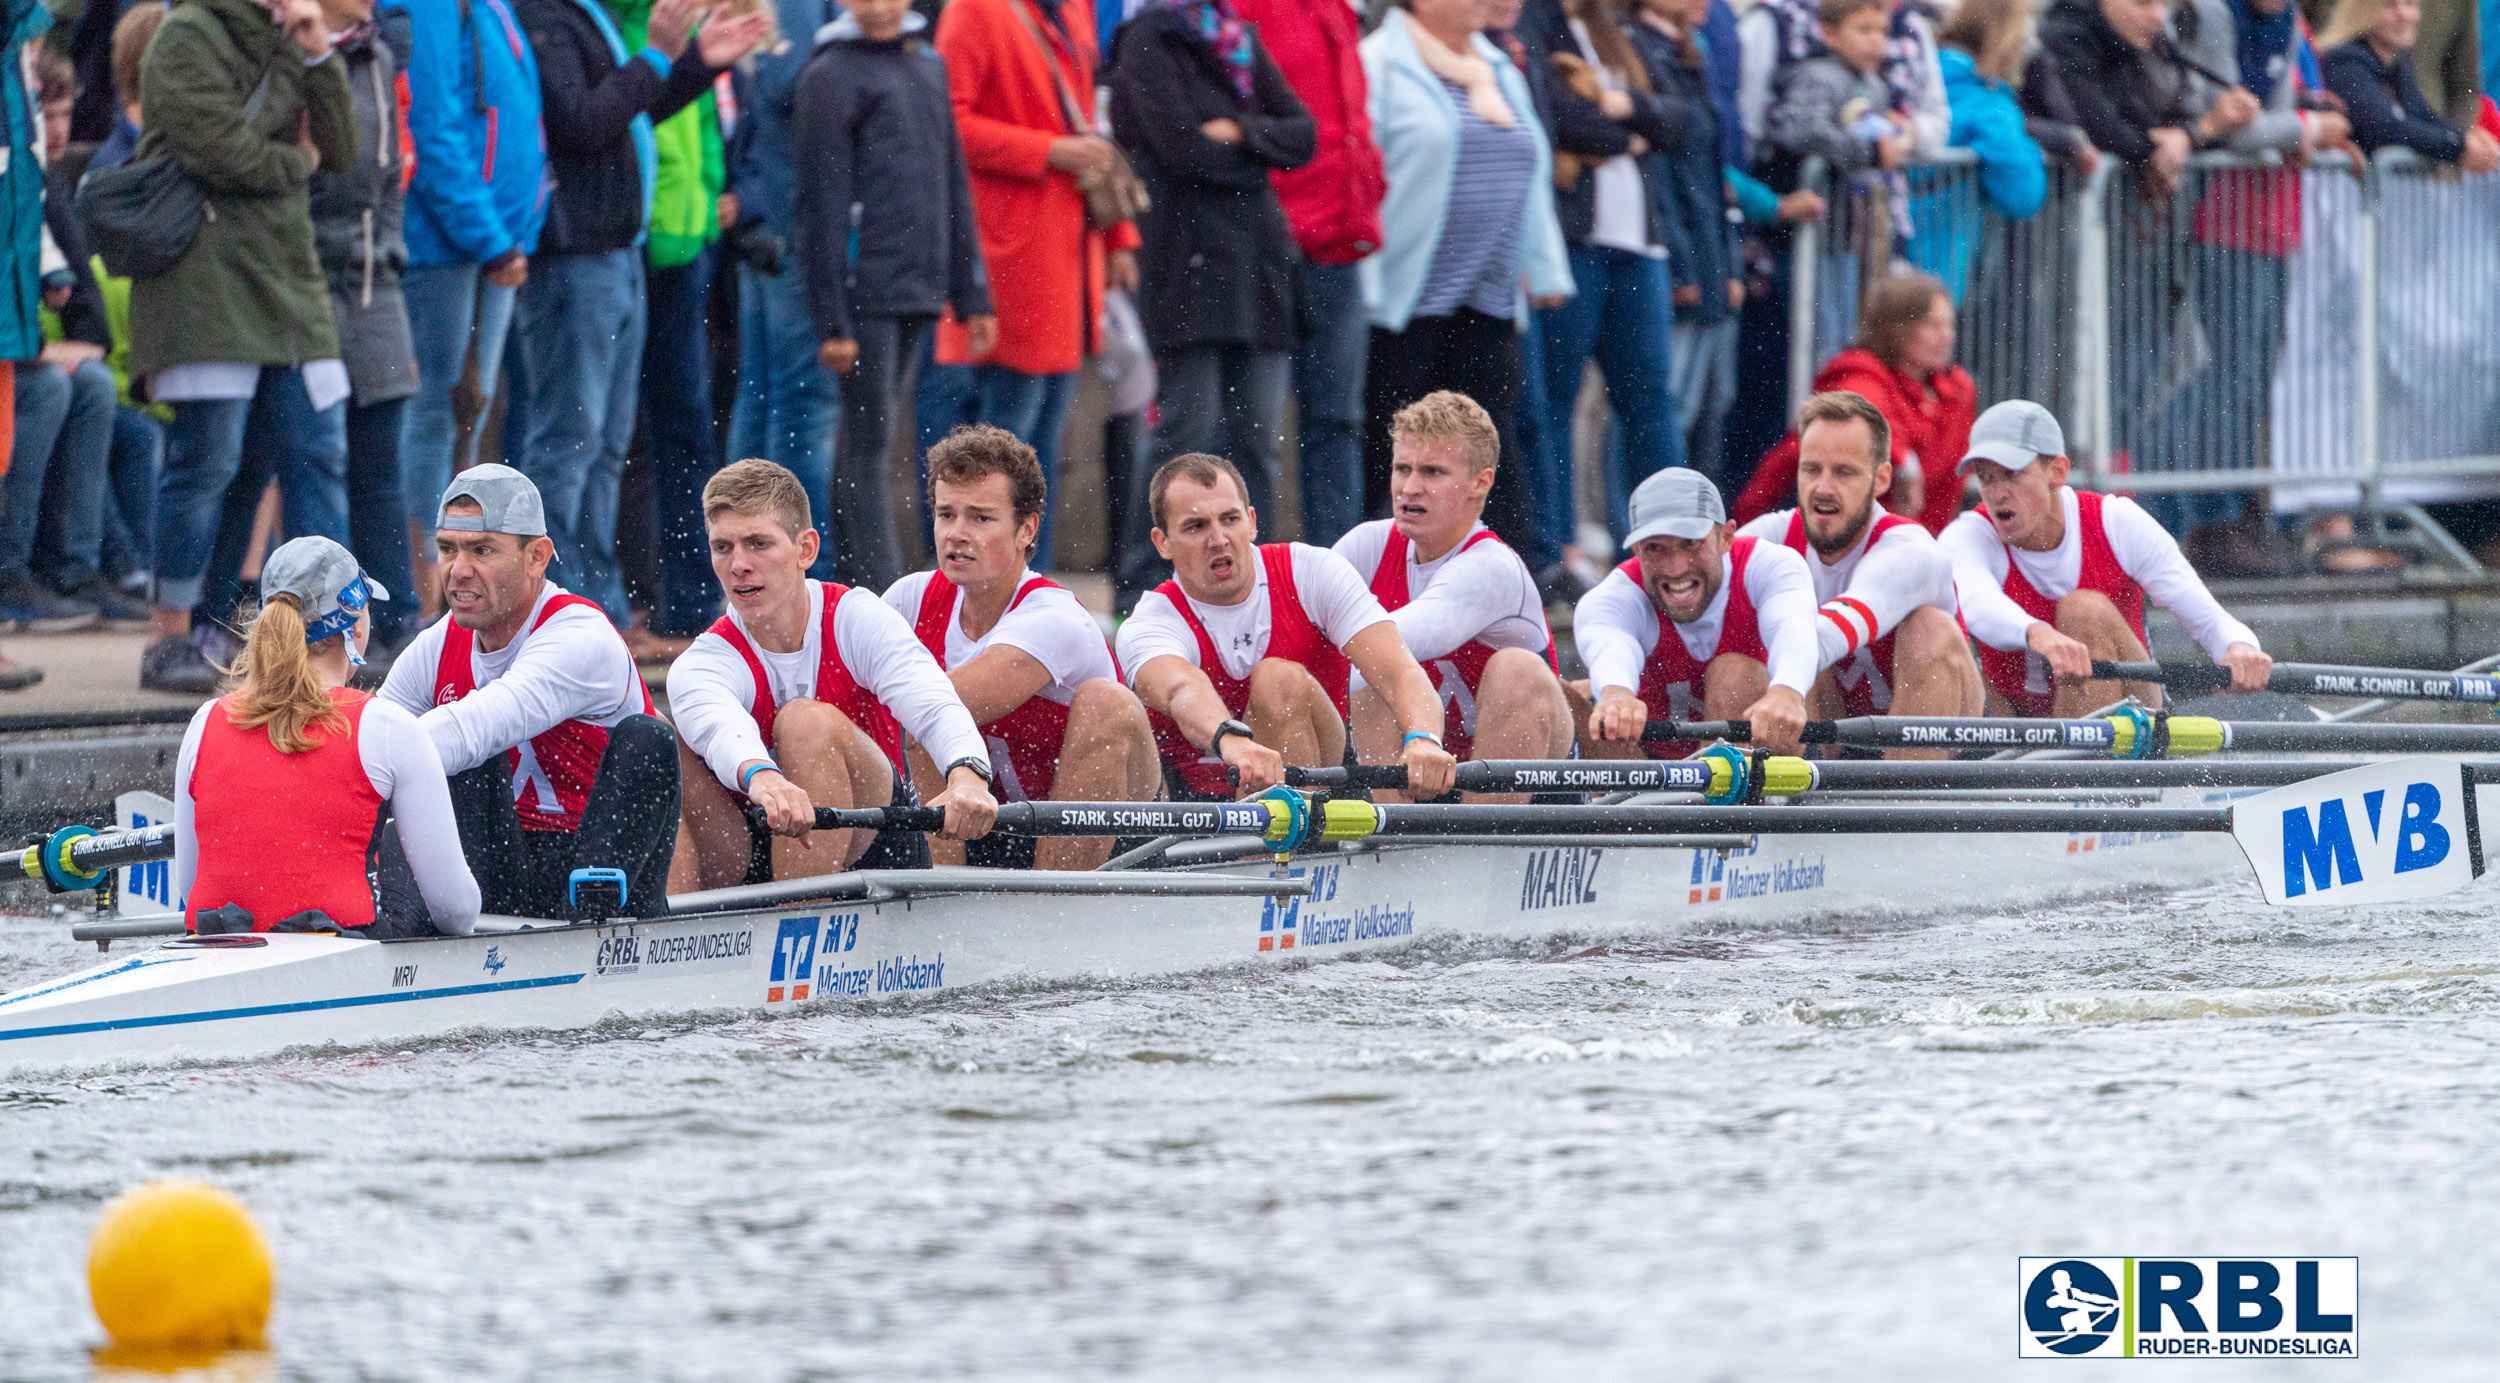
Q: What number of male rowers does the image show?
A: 8